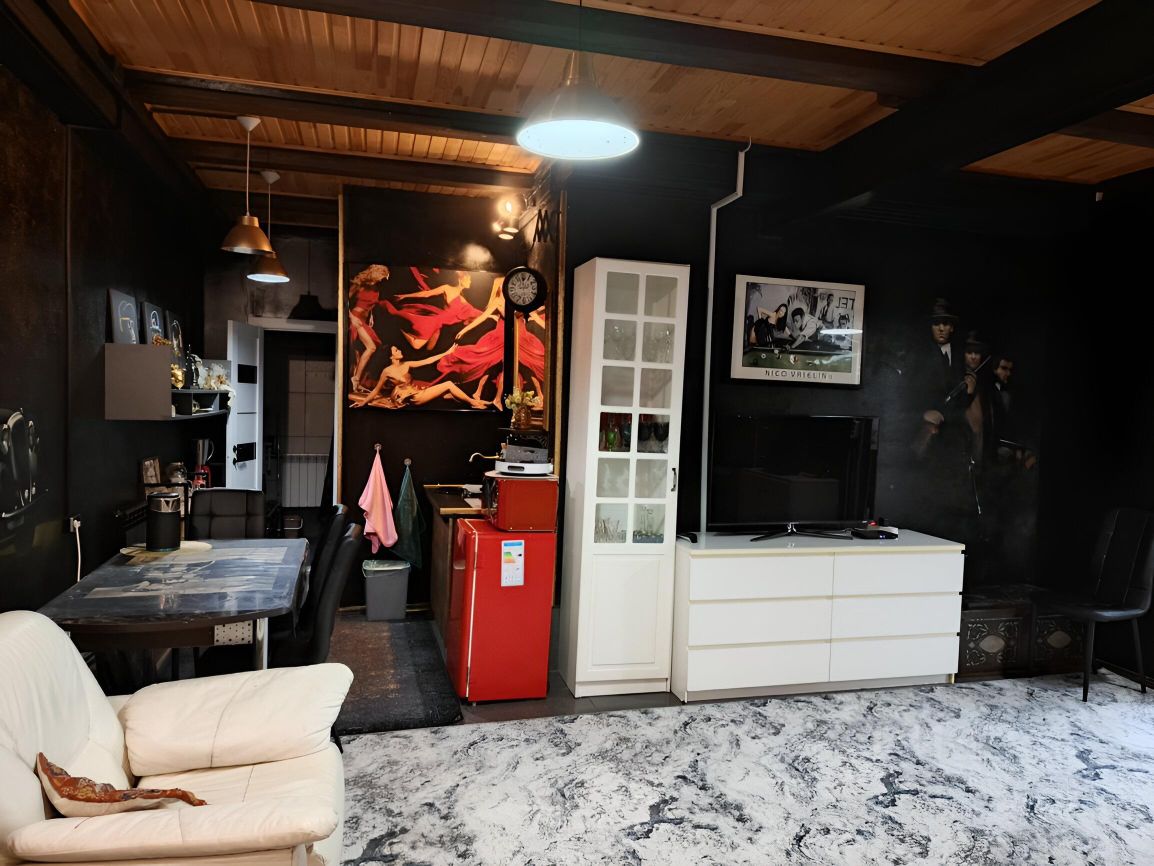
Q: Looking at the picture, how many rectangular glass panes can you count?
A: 12